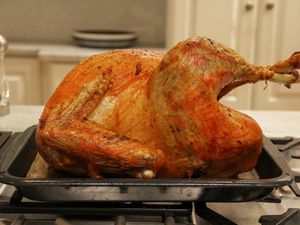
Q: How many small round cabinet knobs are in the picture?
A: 2